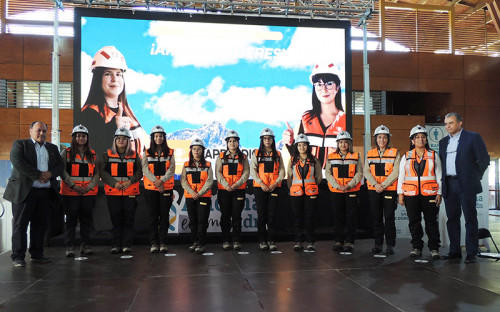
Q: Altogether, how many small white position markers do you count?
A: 10